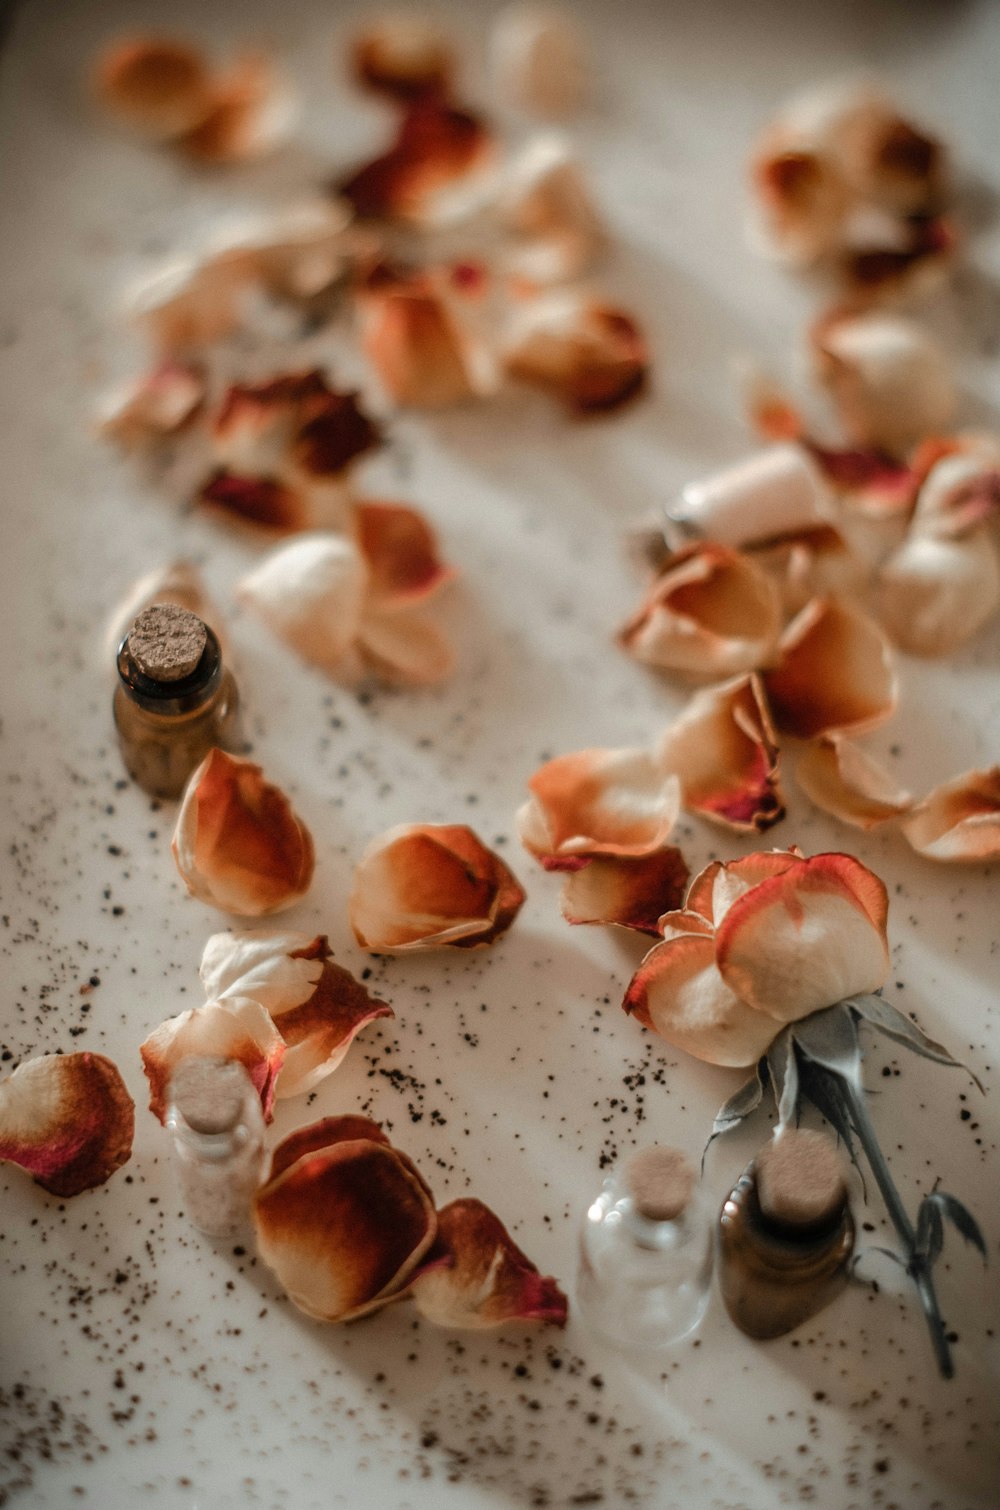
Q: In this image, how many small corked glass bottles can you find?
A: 5